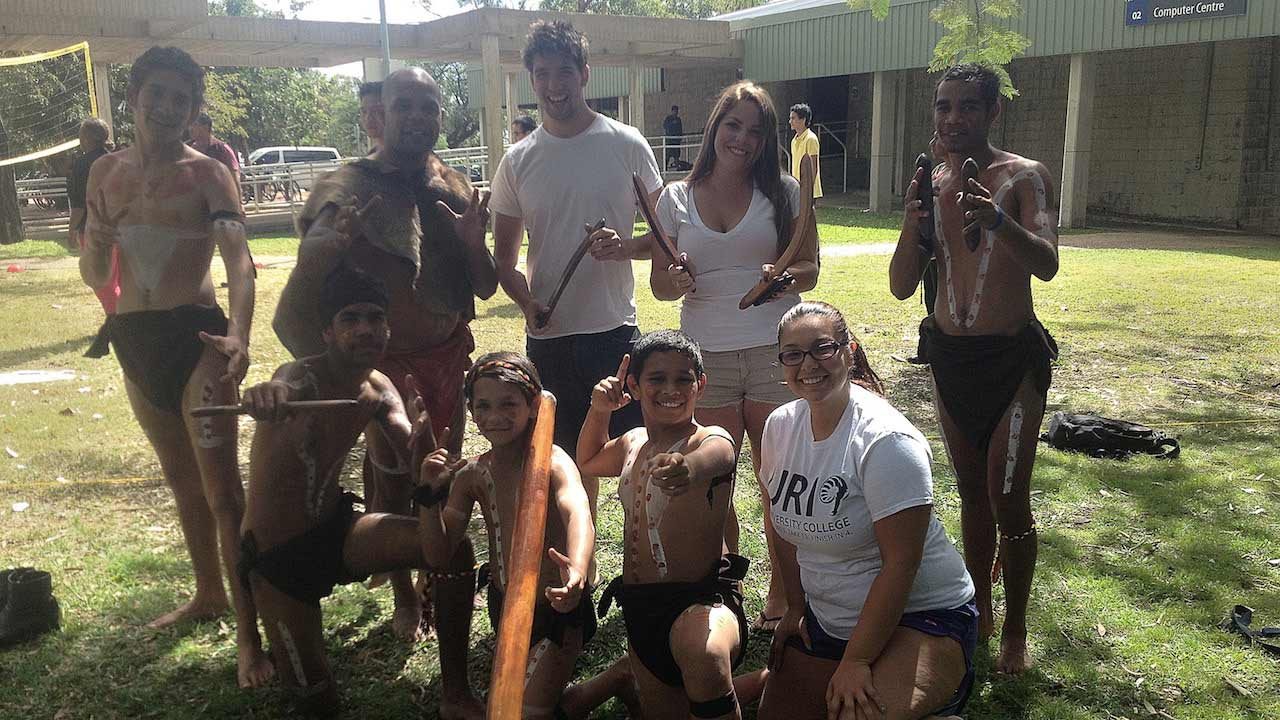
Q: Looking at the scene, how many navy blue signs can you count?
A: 1